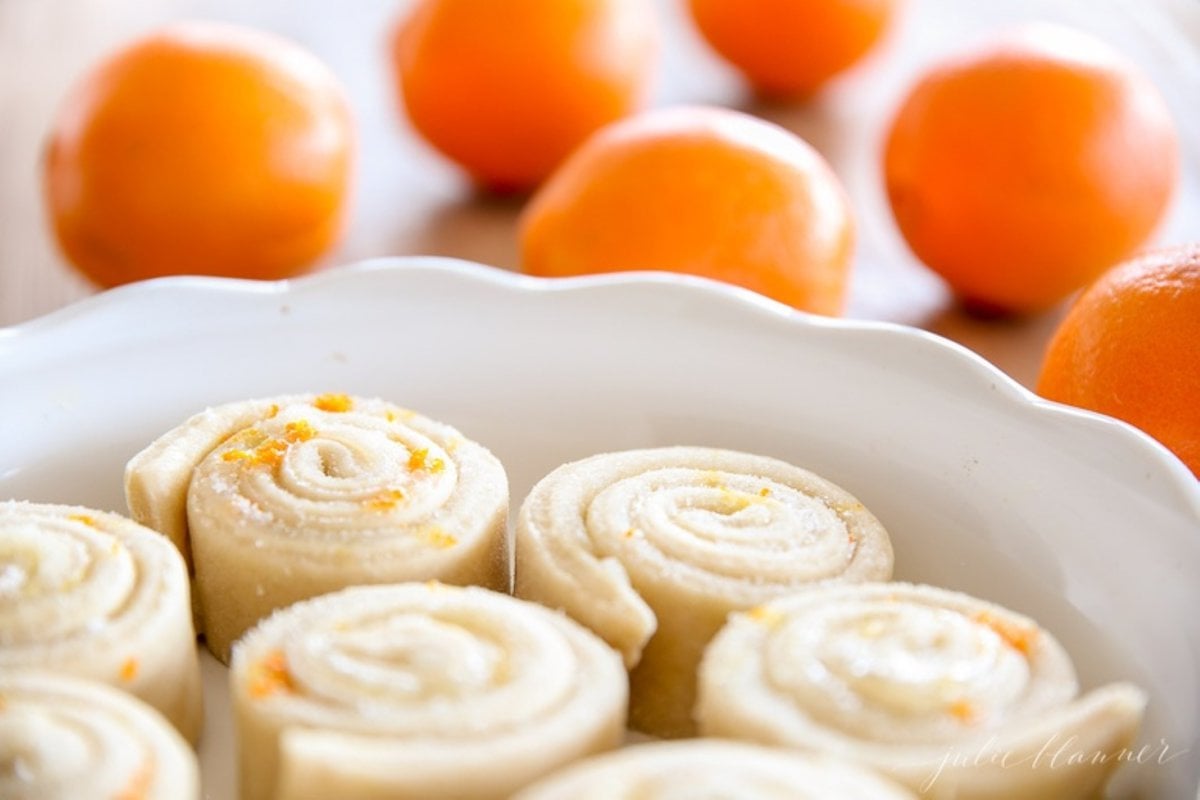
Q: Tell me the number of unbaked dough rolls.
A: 7